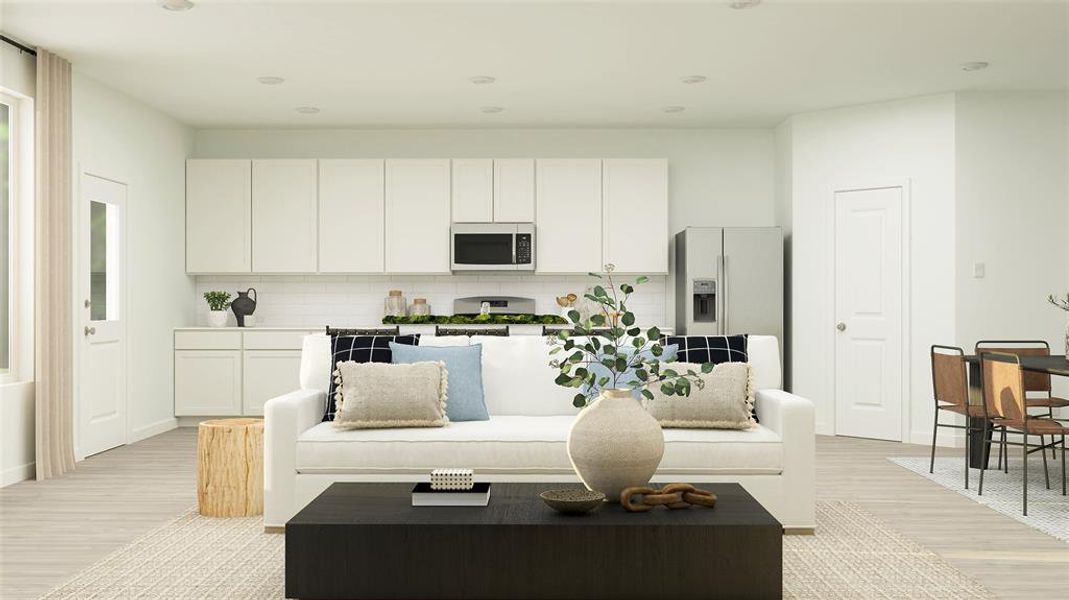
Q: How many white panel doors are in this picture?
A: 2